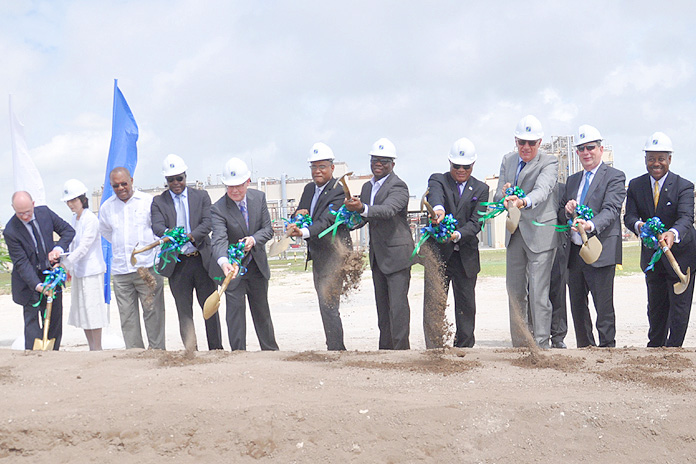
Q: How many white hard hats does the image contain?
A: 9